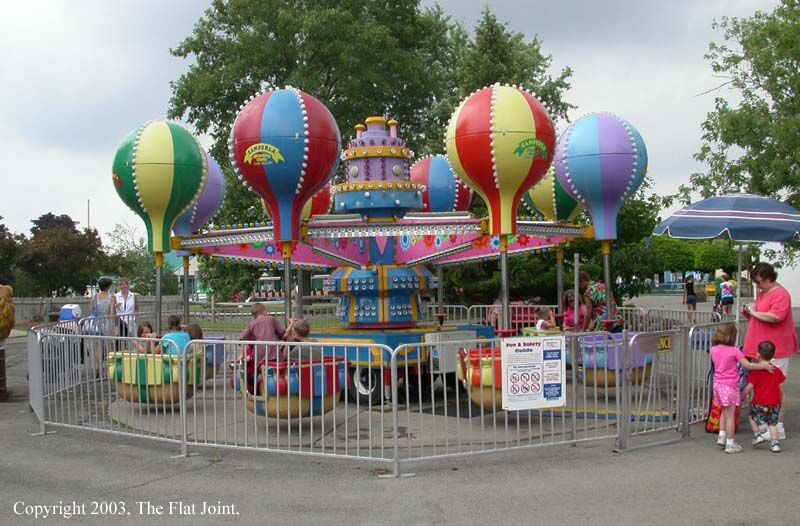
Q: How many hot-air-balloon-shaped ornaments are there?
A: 8